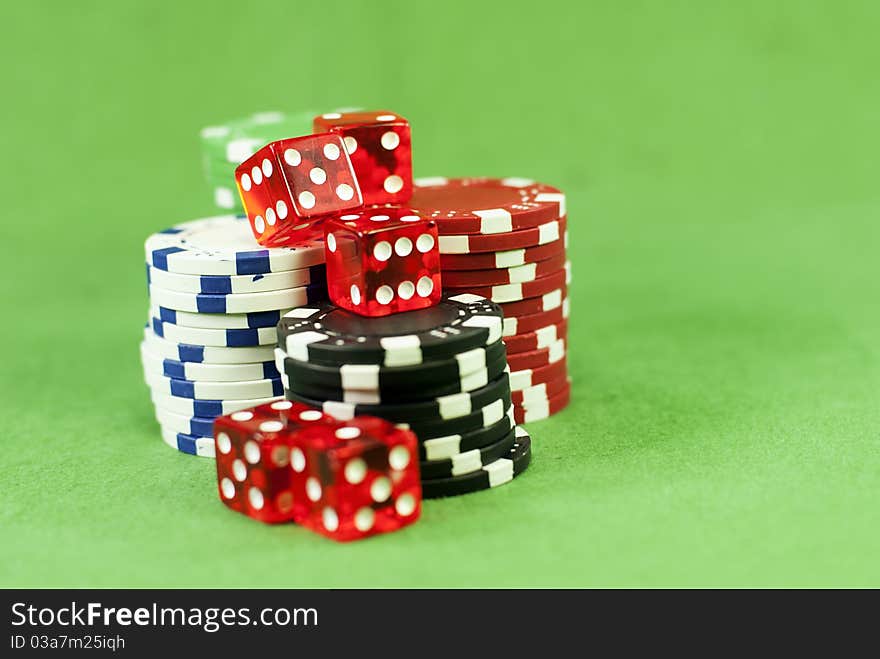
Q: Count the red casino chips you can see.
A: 12